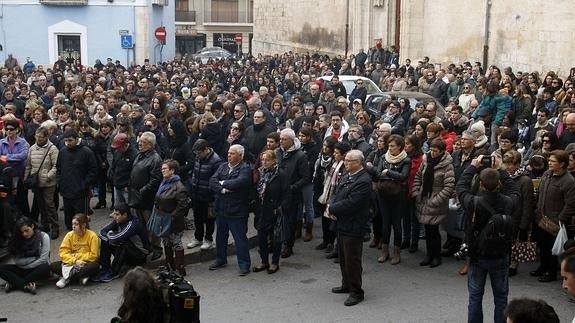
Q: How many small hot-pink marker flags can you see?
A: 0